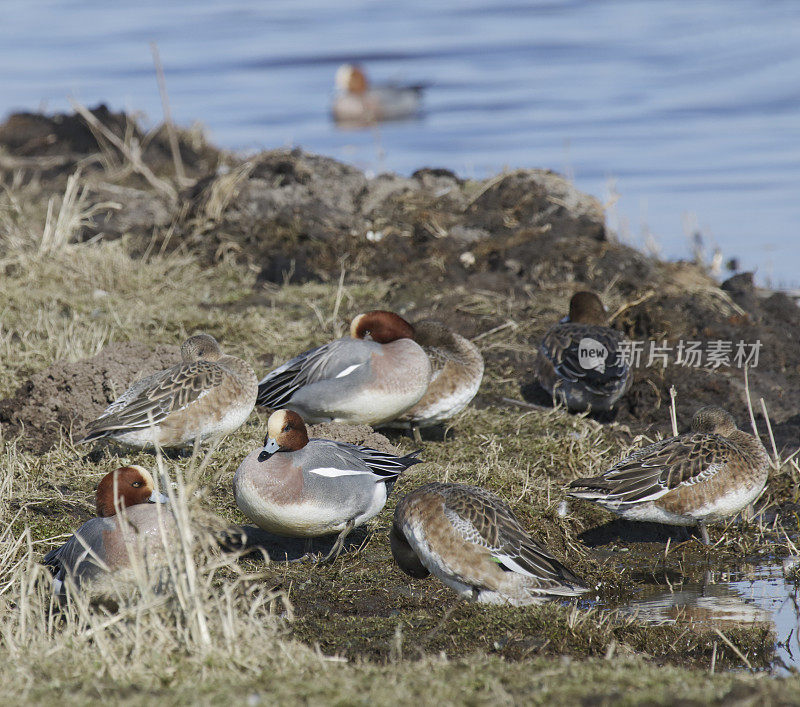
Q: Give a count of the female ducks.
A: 5